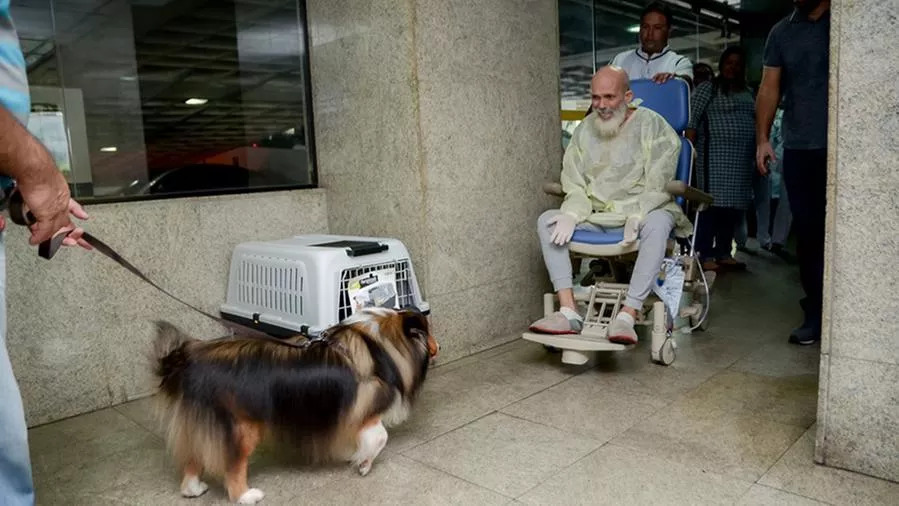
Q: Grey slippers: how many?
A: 2